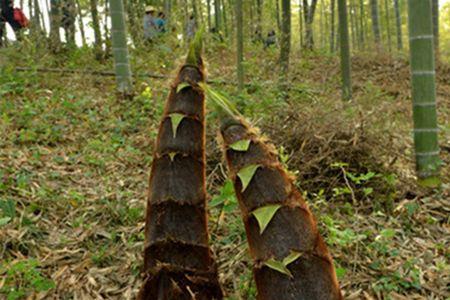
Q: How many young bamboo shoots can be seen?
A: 2